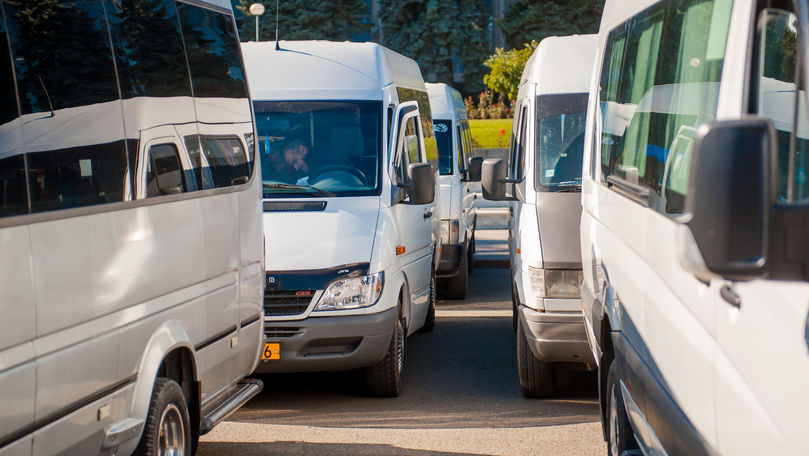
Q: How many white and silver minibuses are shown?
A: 5